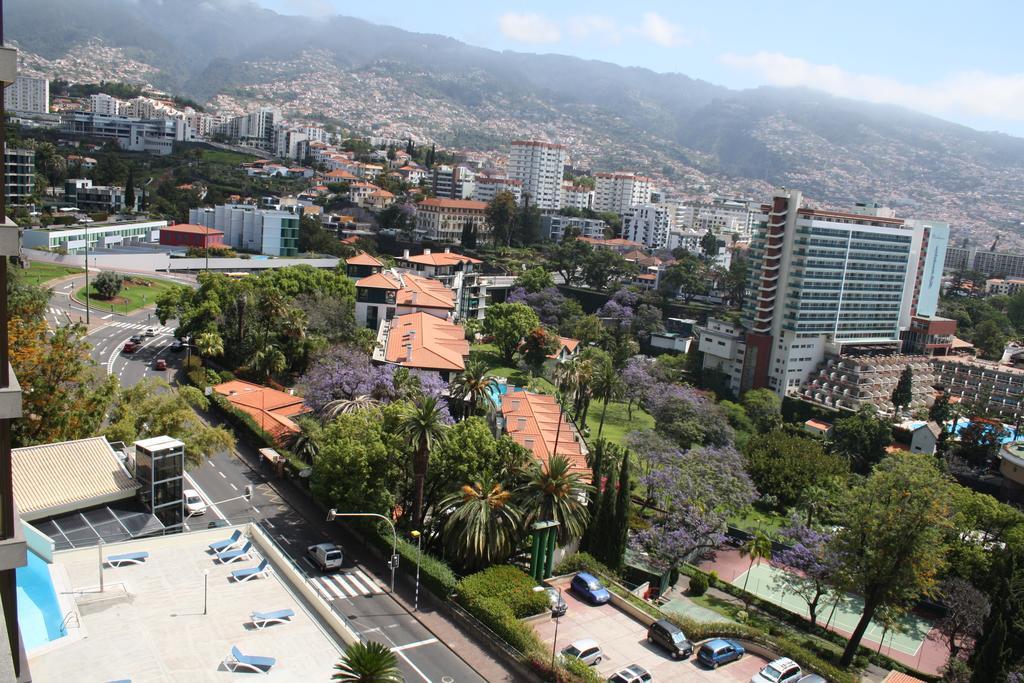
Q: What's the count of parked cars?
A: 8